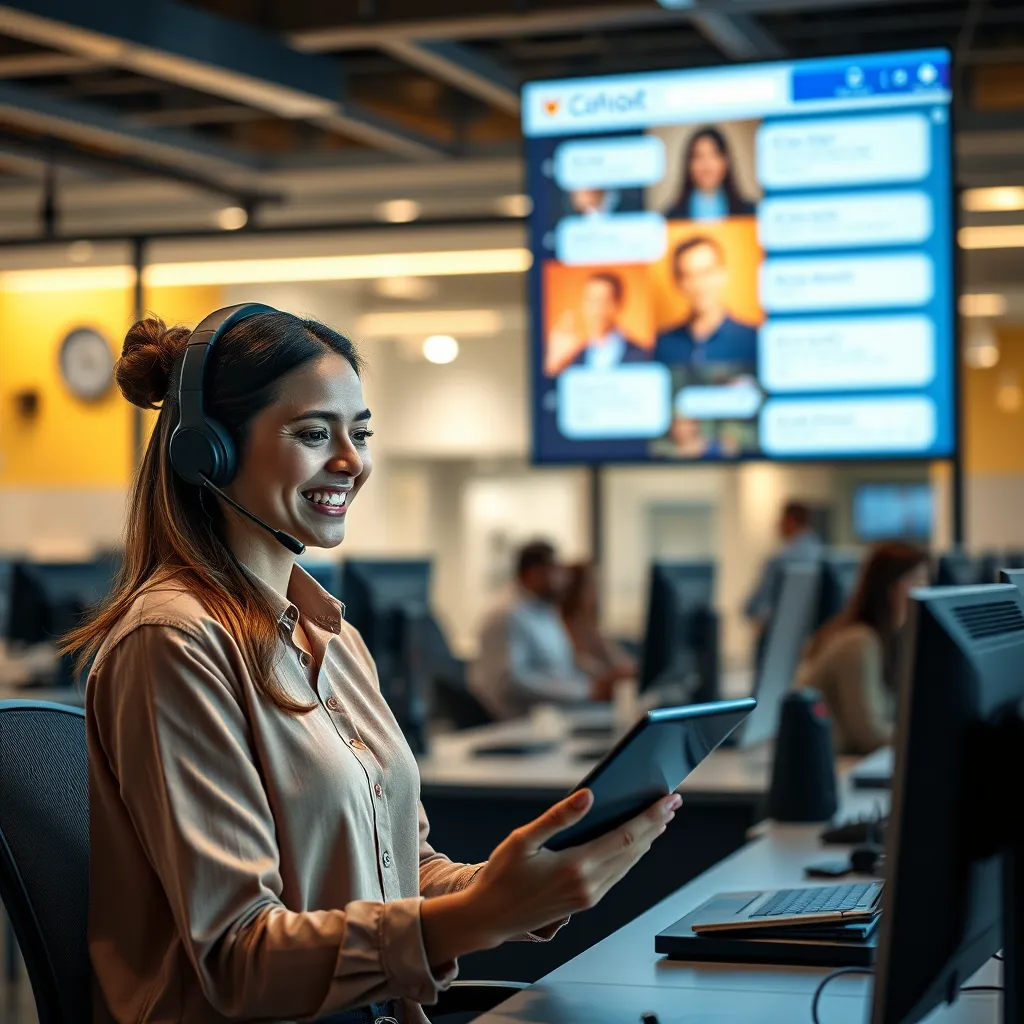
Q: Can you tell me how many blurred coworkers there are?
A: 4